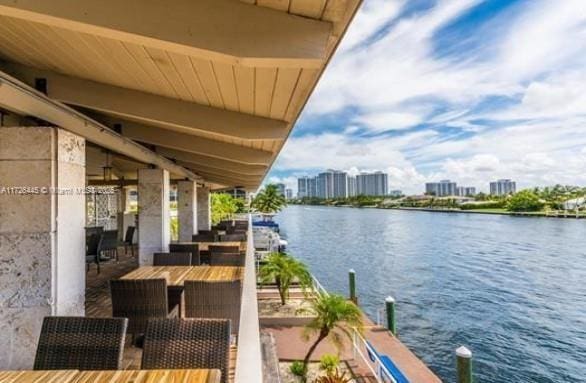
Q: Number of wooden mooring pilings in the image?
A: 3